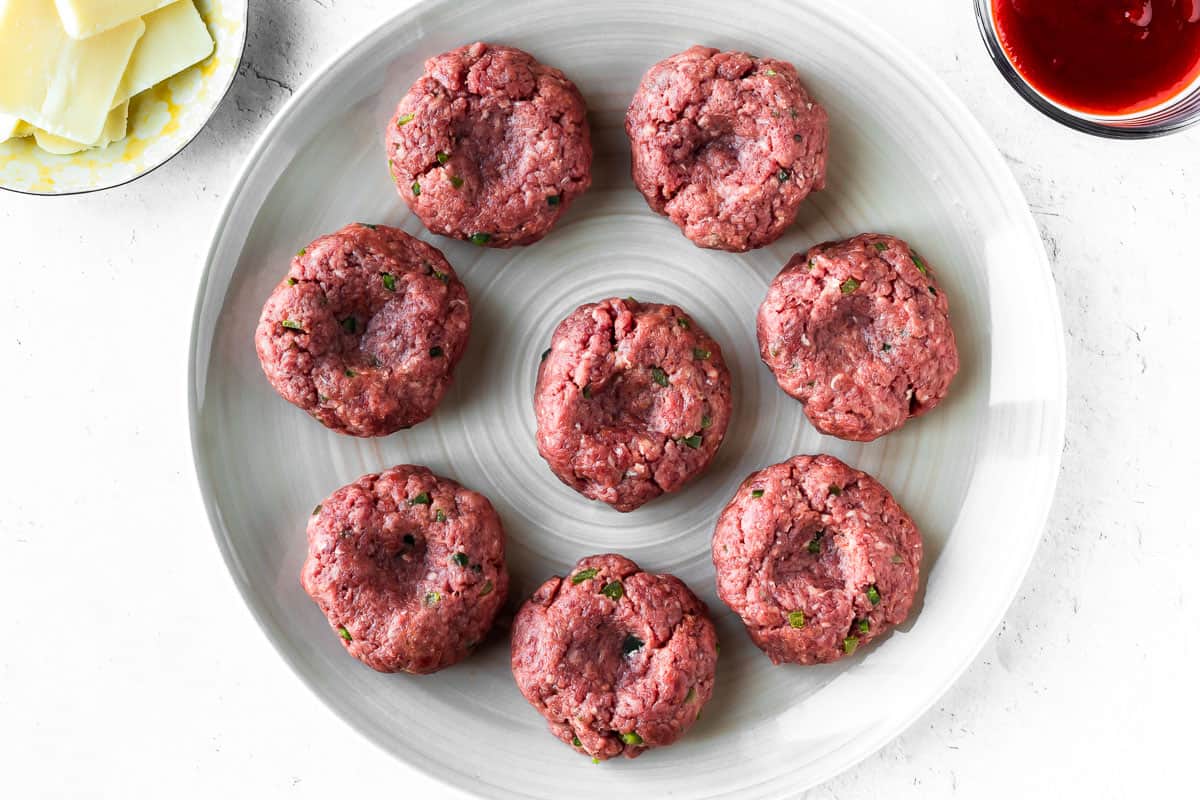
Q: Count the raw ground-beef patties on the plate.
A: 8